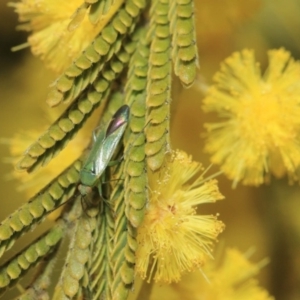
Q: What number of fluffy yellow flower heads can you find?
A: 5